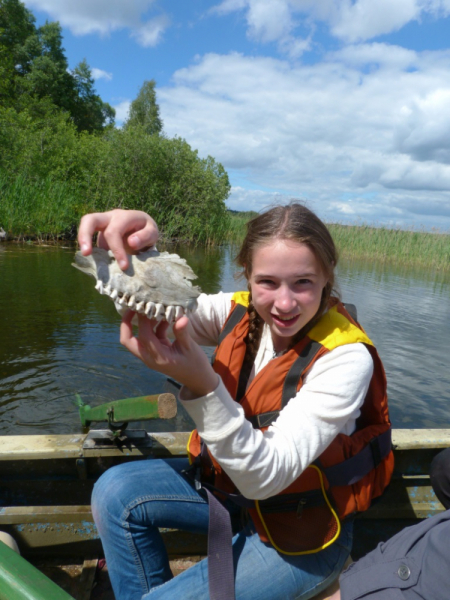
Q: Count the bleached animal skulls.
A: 1